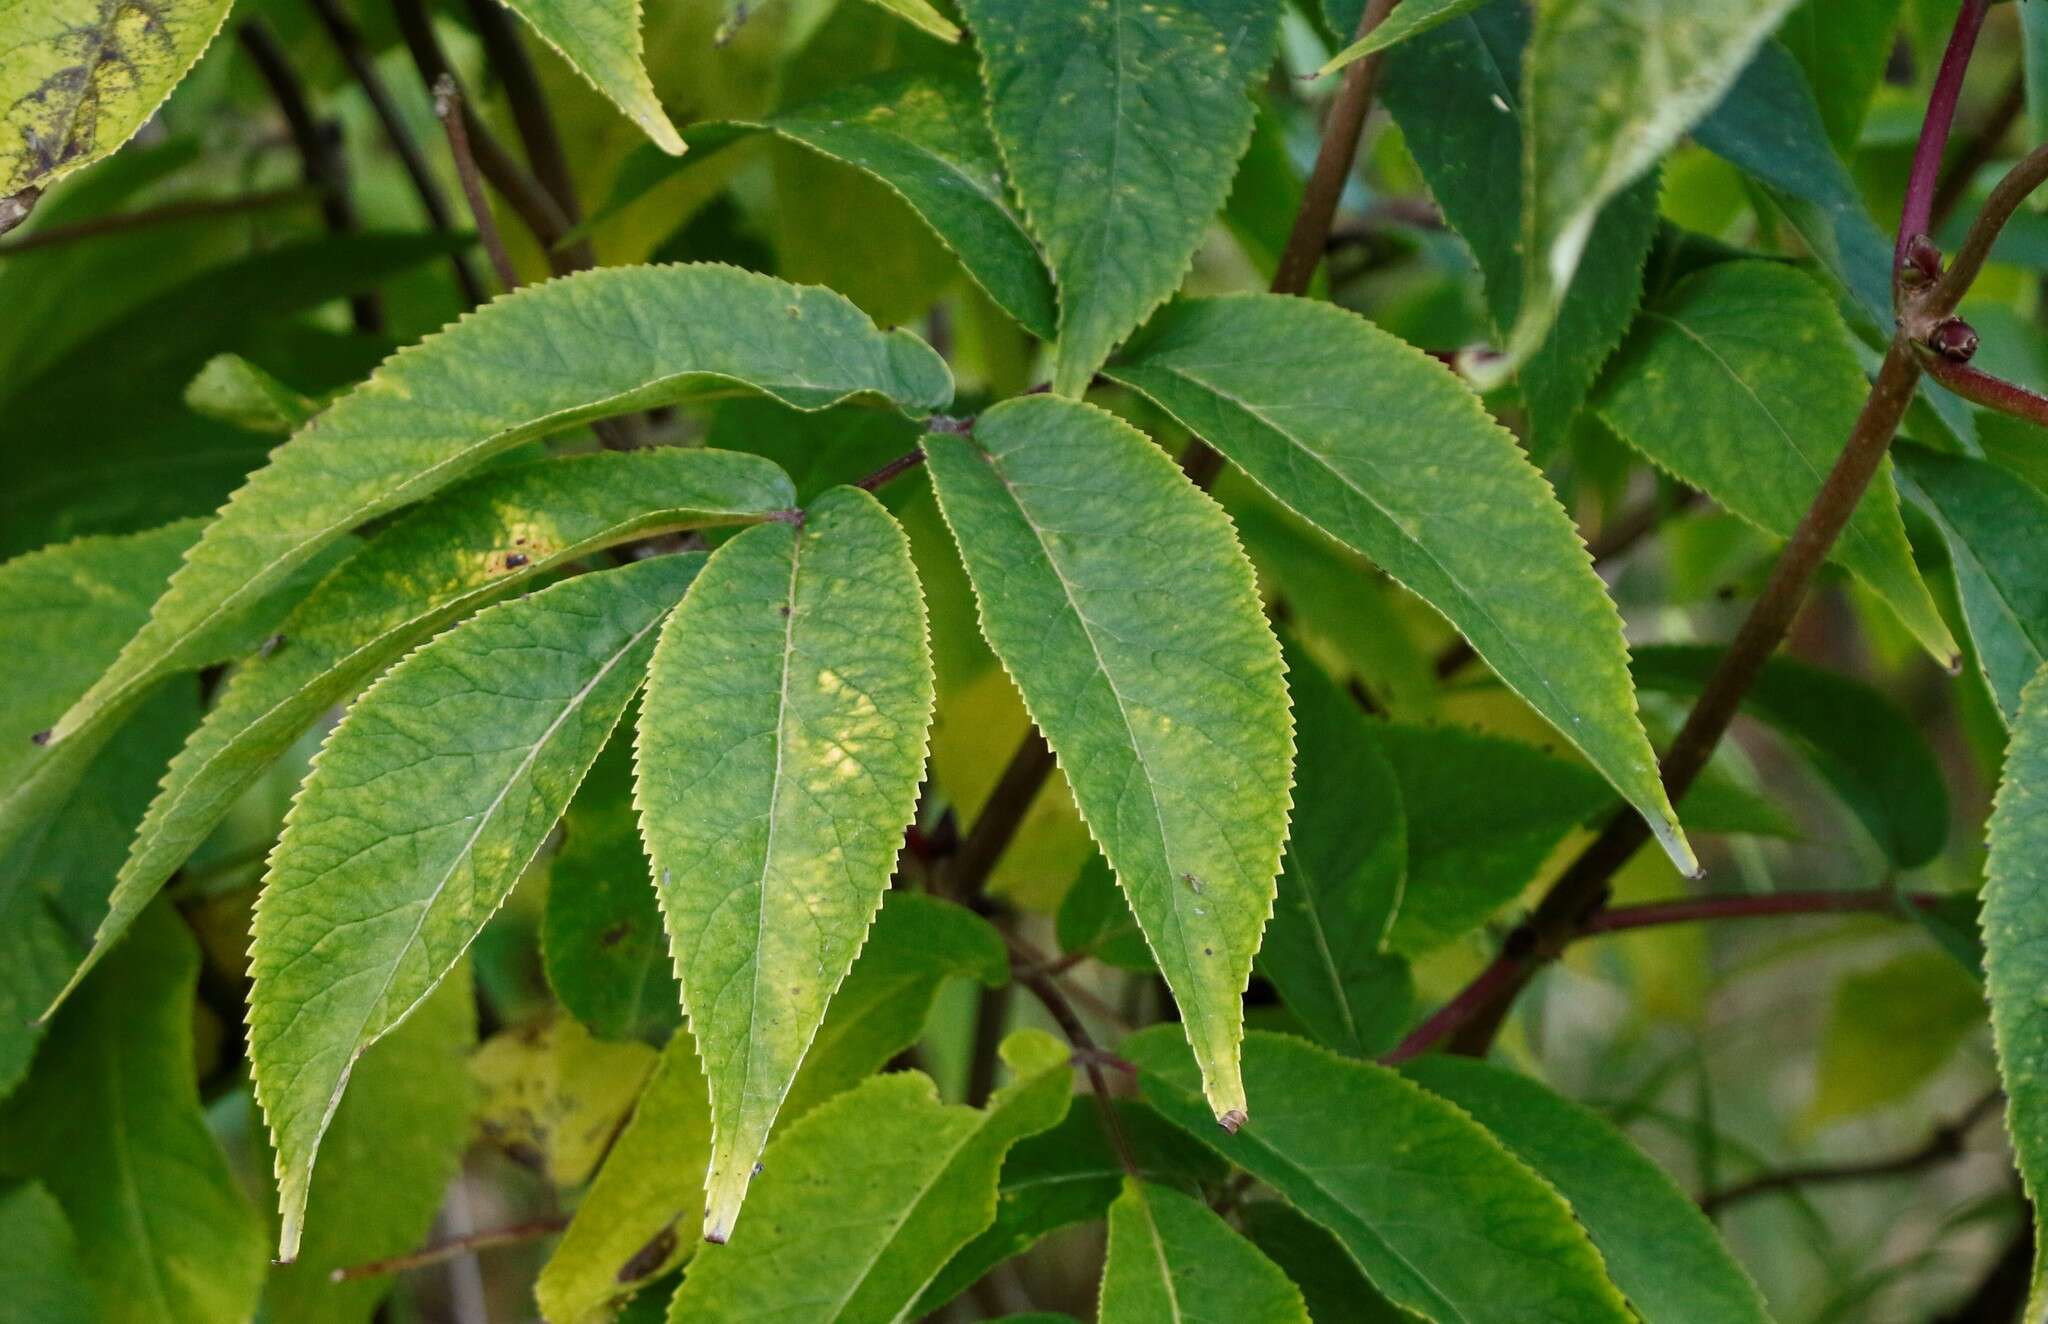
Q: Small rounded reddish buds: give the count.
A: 2